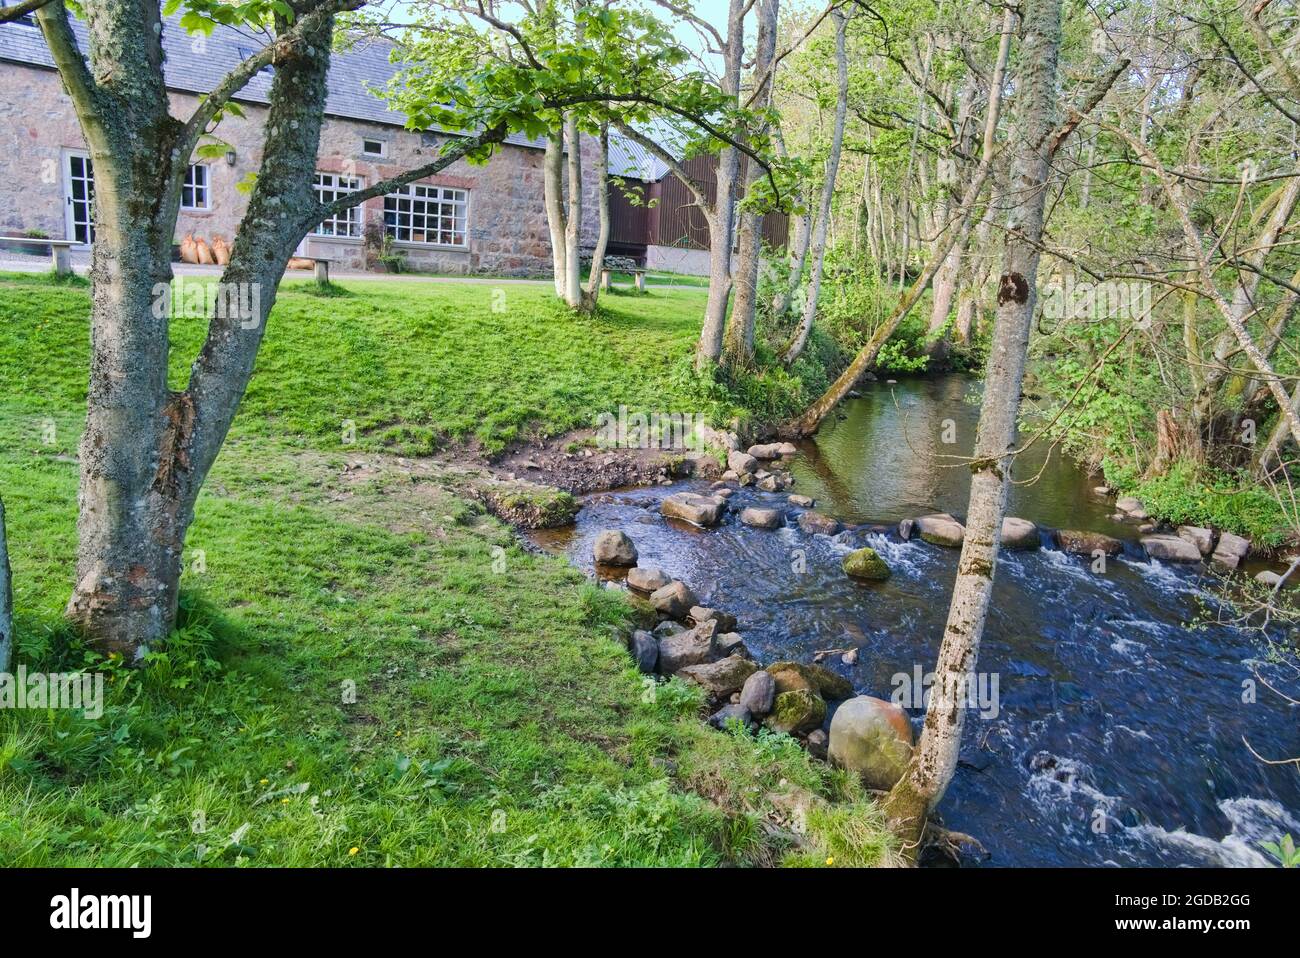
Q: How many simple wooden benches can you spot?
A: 3